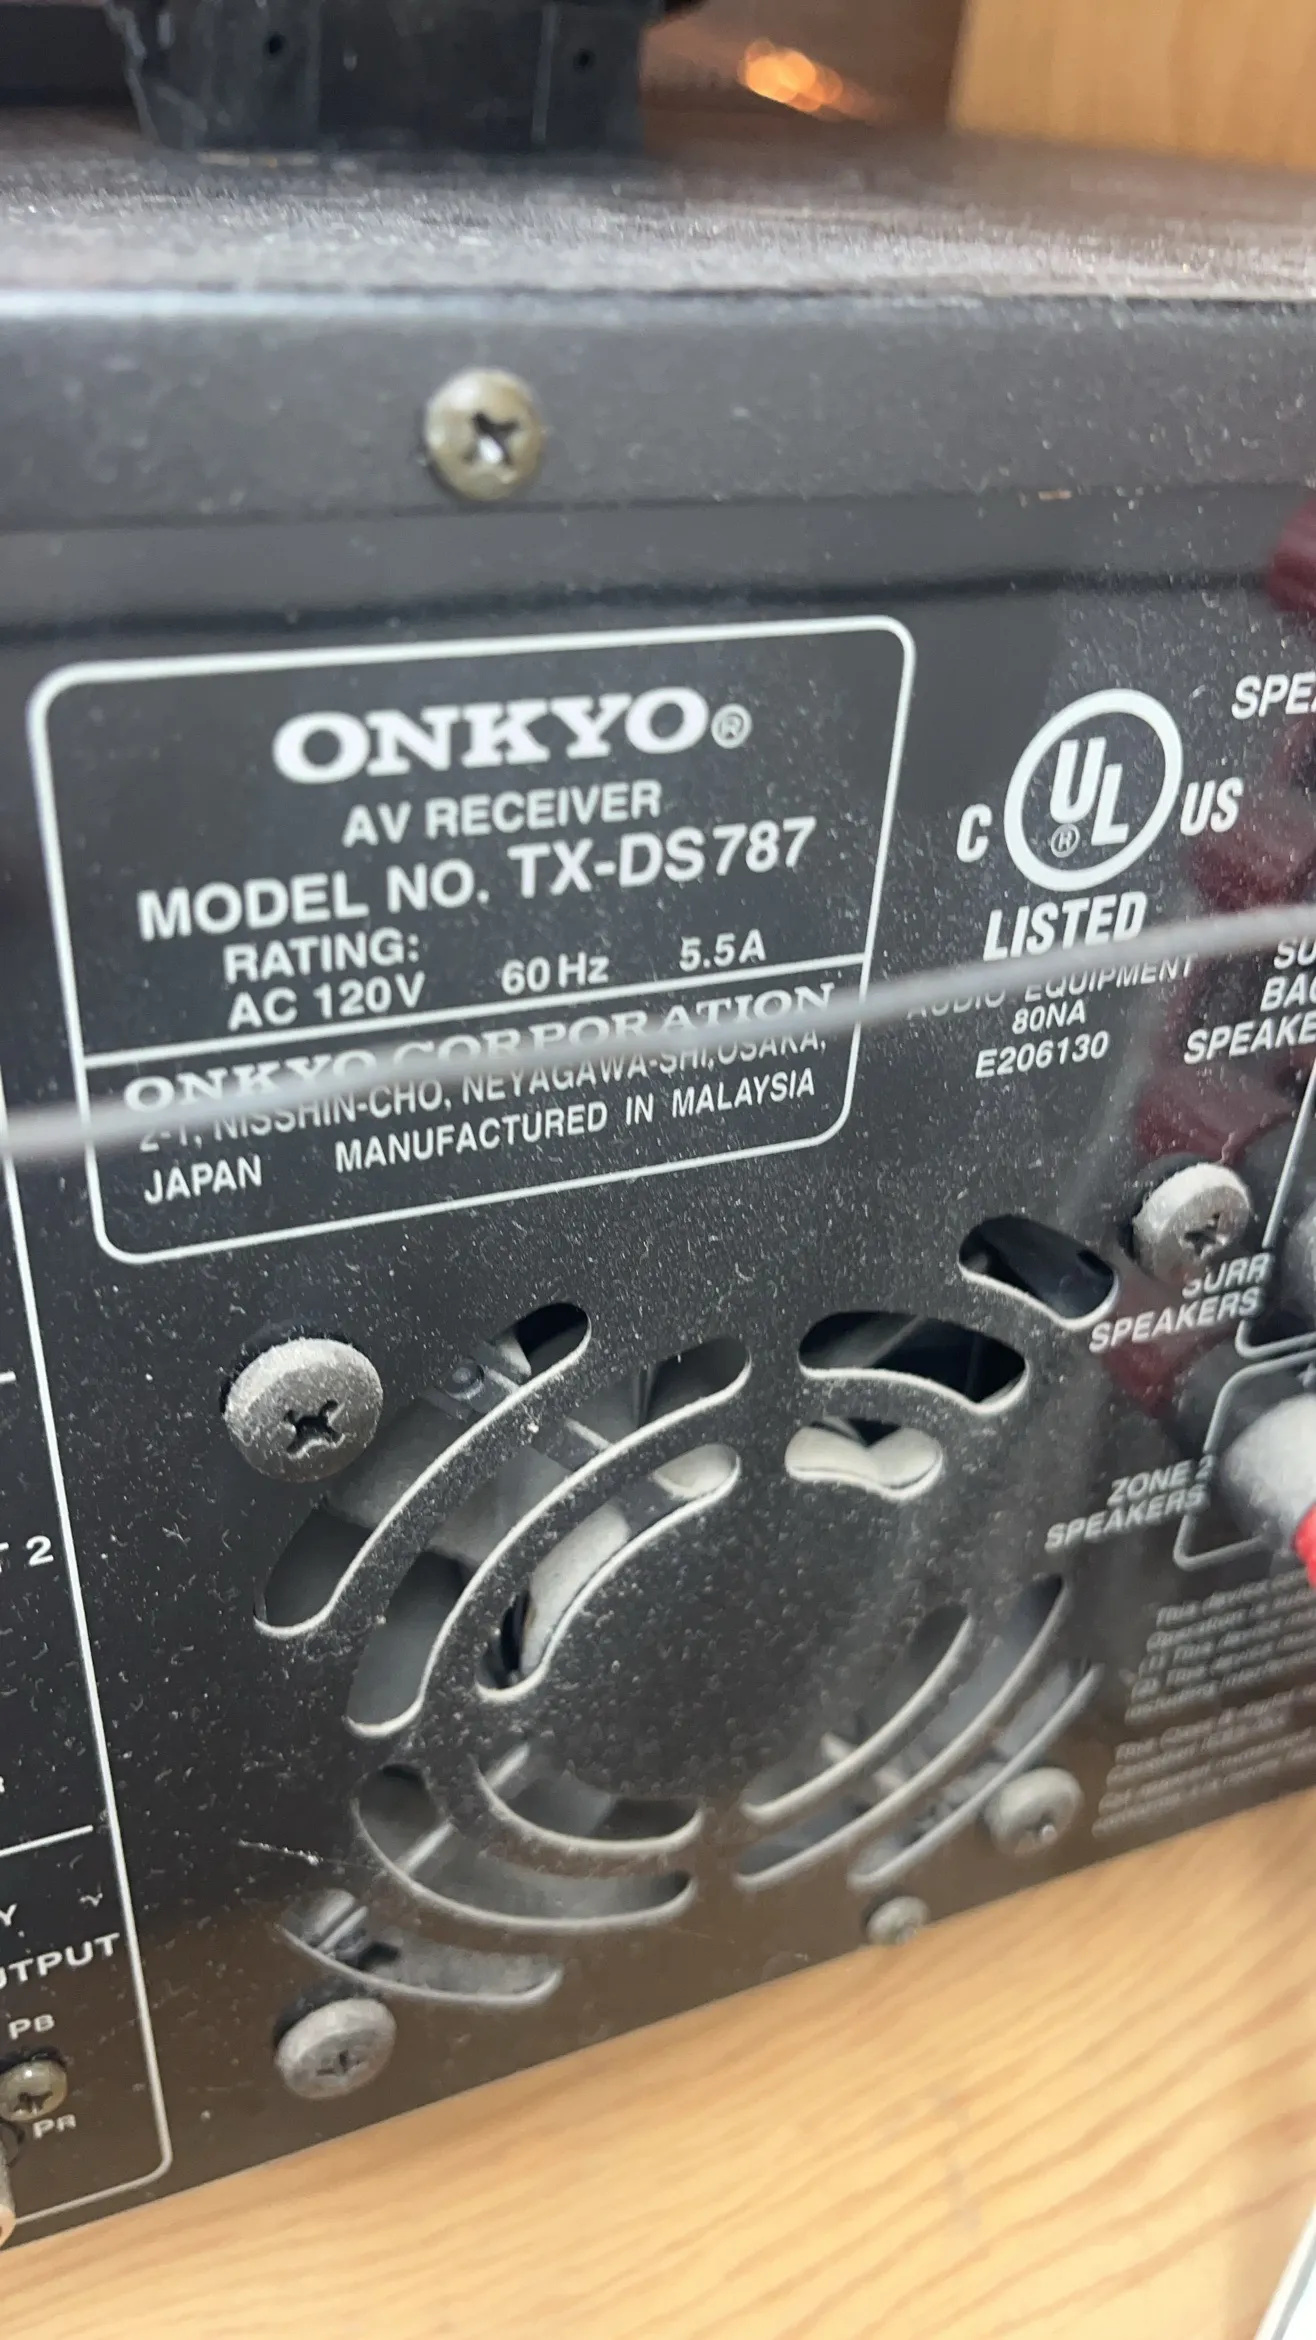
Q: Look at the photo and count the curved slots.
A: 12